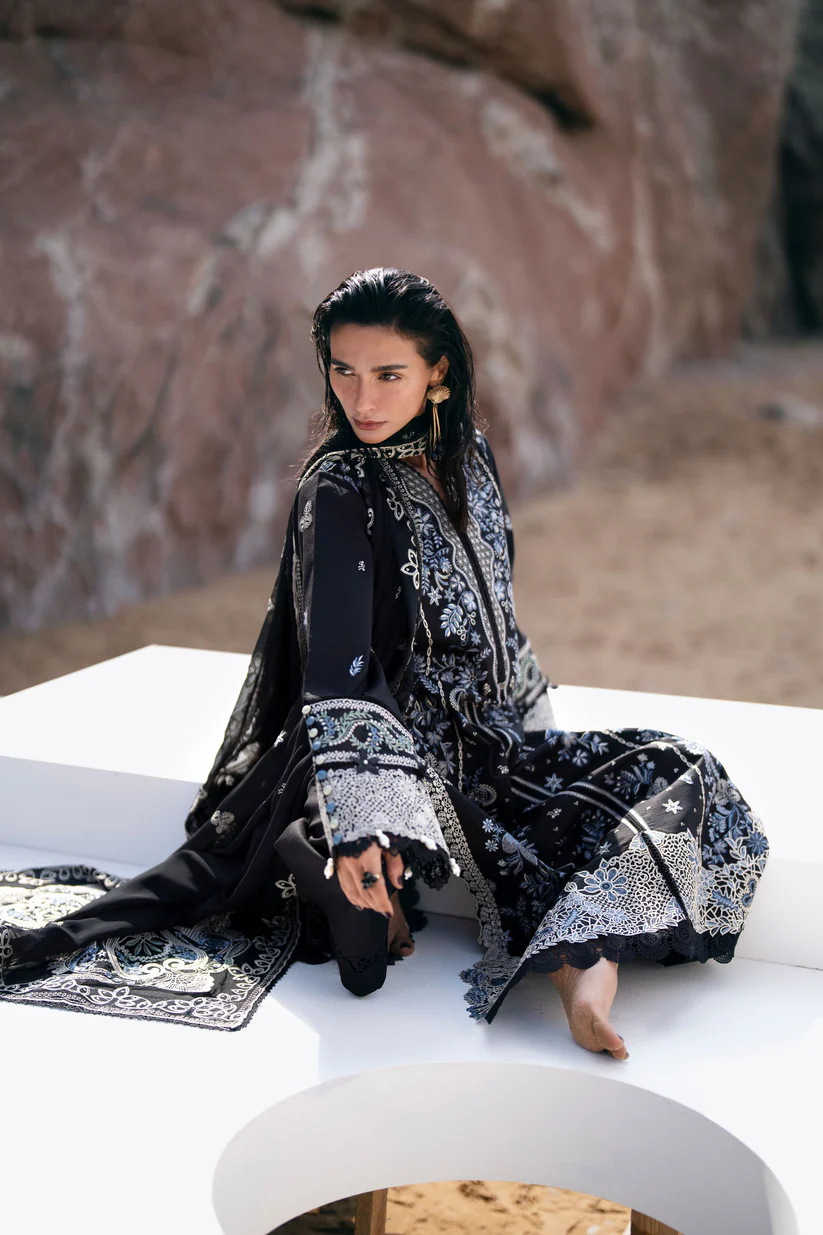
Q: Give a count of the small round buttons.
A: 10